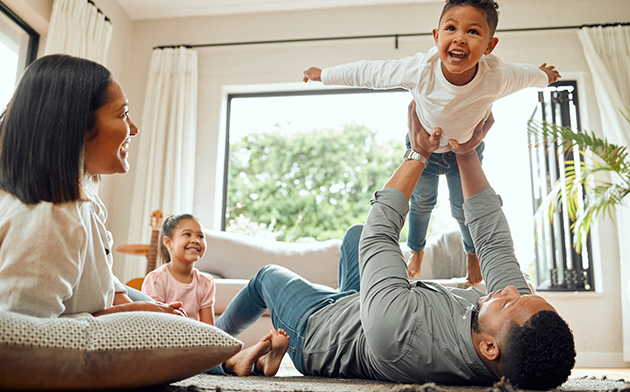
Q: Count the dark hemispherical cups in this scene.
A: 0